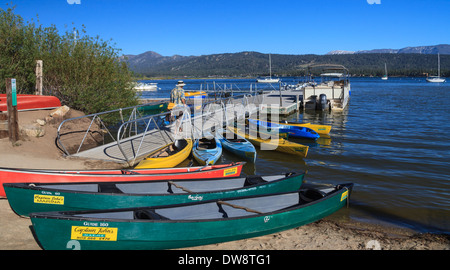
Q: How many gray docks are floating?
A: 1